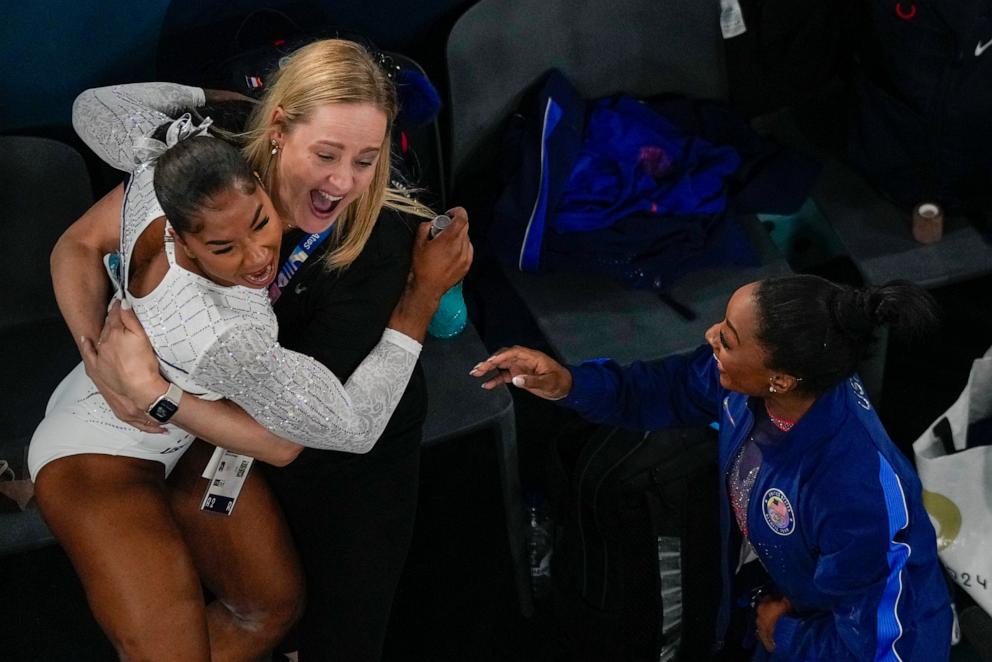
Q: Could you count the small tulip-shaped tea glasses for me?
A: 0